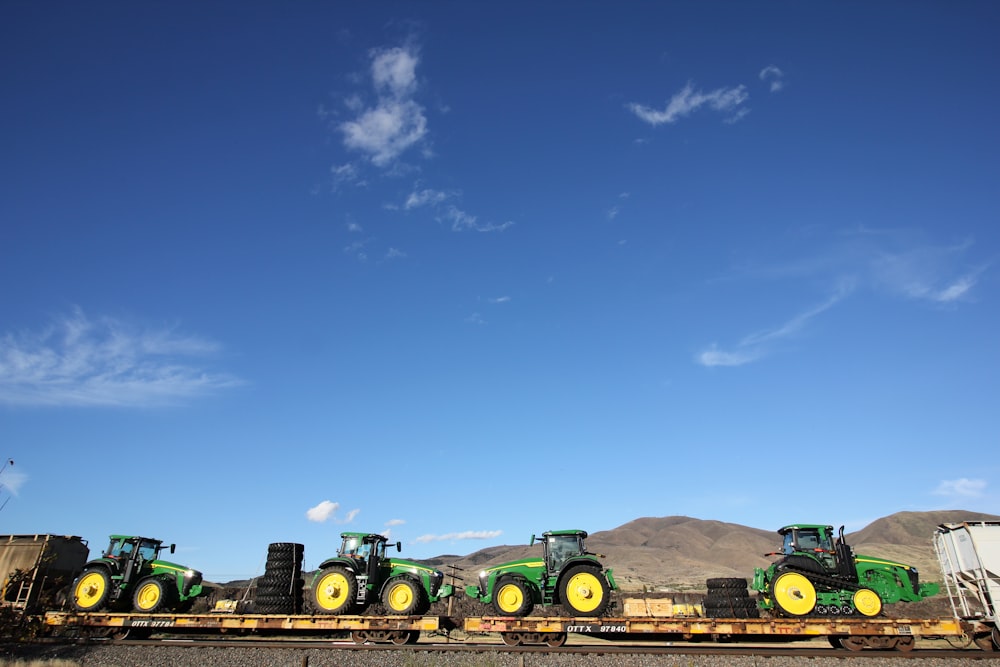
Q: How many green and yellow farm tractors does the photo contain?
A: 4